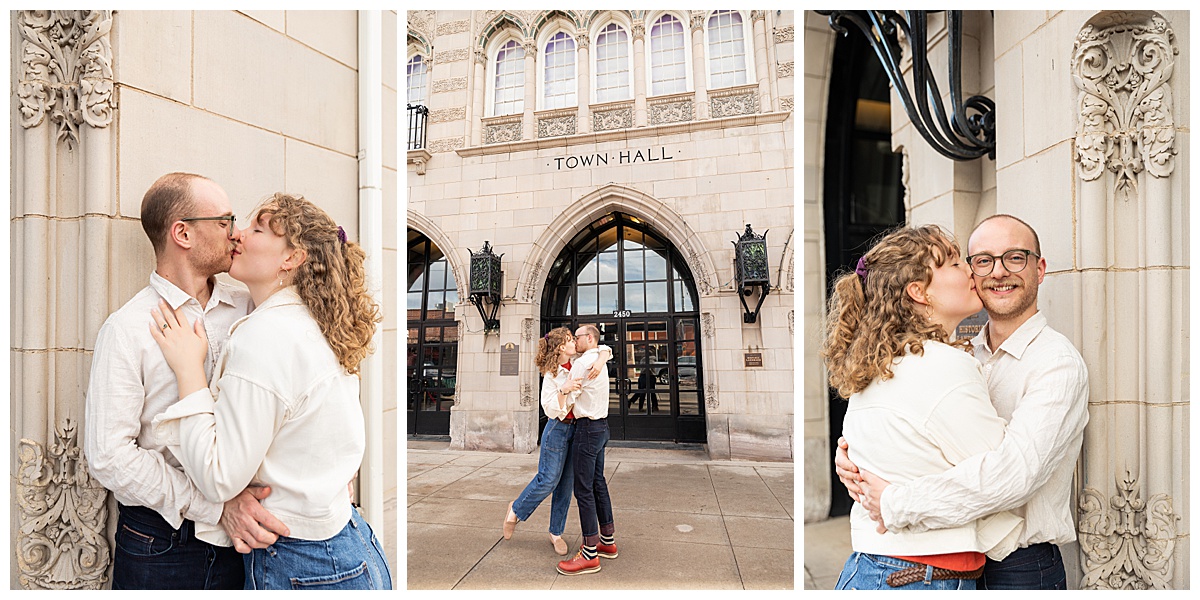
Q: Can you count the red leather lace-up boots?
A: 2